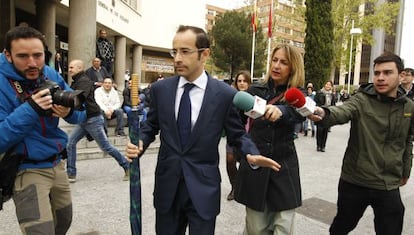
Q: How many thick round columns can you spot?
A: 4